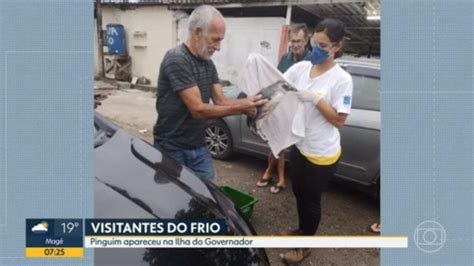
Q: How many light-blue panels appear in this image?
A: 2